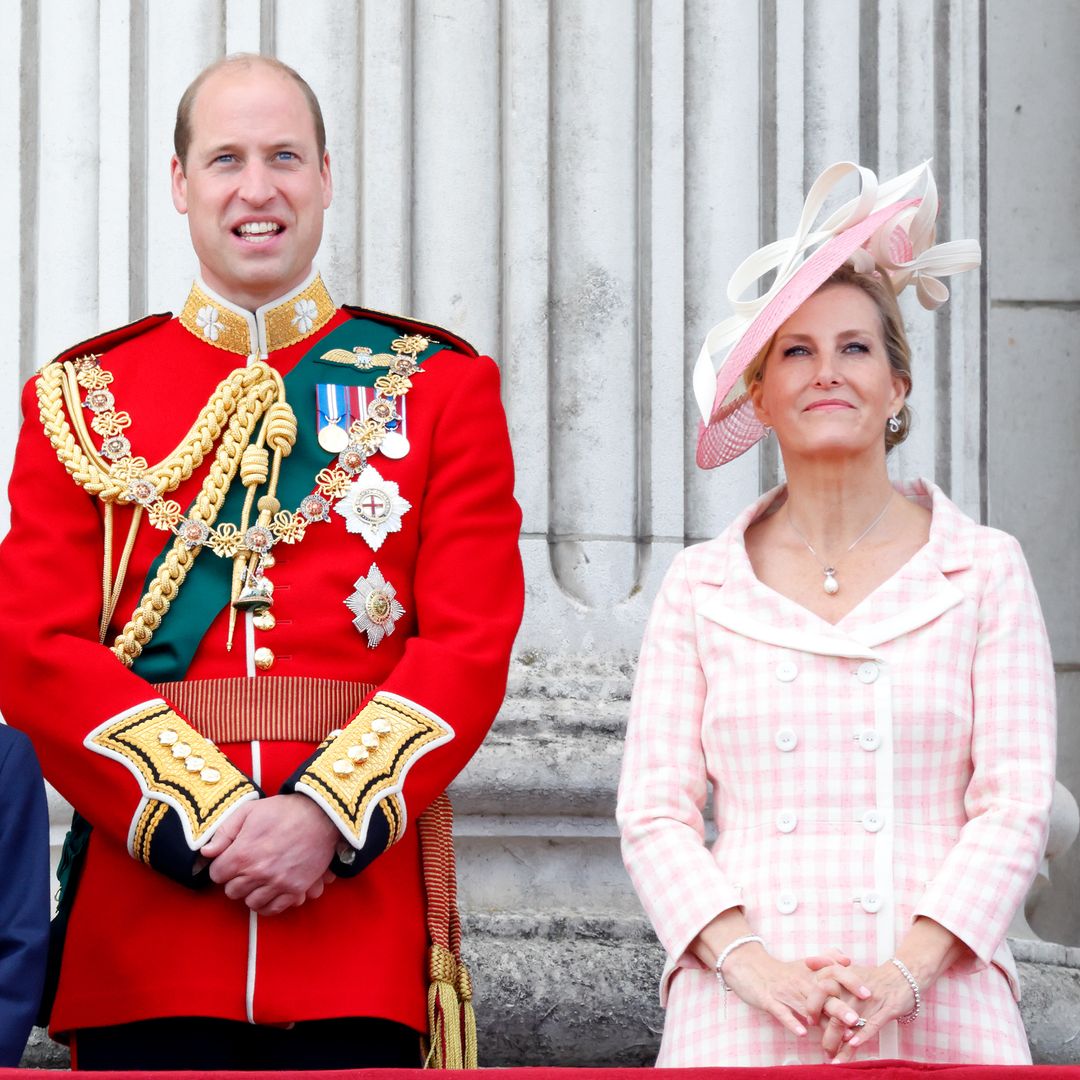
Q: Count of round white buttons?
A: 8